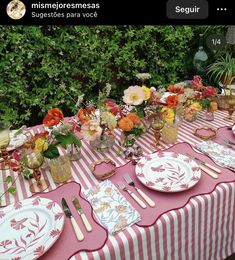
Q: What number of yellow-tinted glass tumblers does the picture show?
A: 2